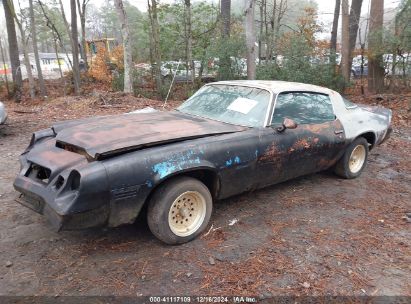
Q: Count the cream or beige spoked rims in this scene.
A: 2